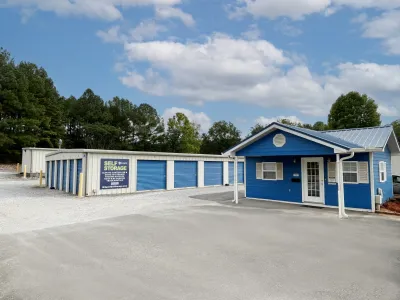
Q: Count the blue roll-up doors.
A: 10